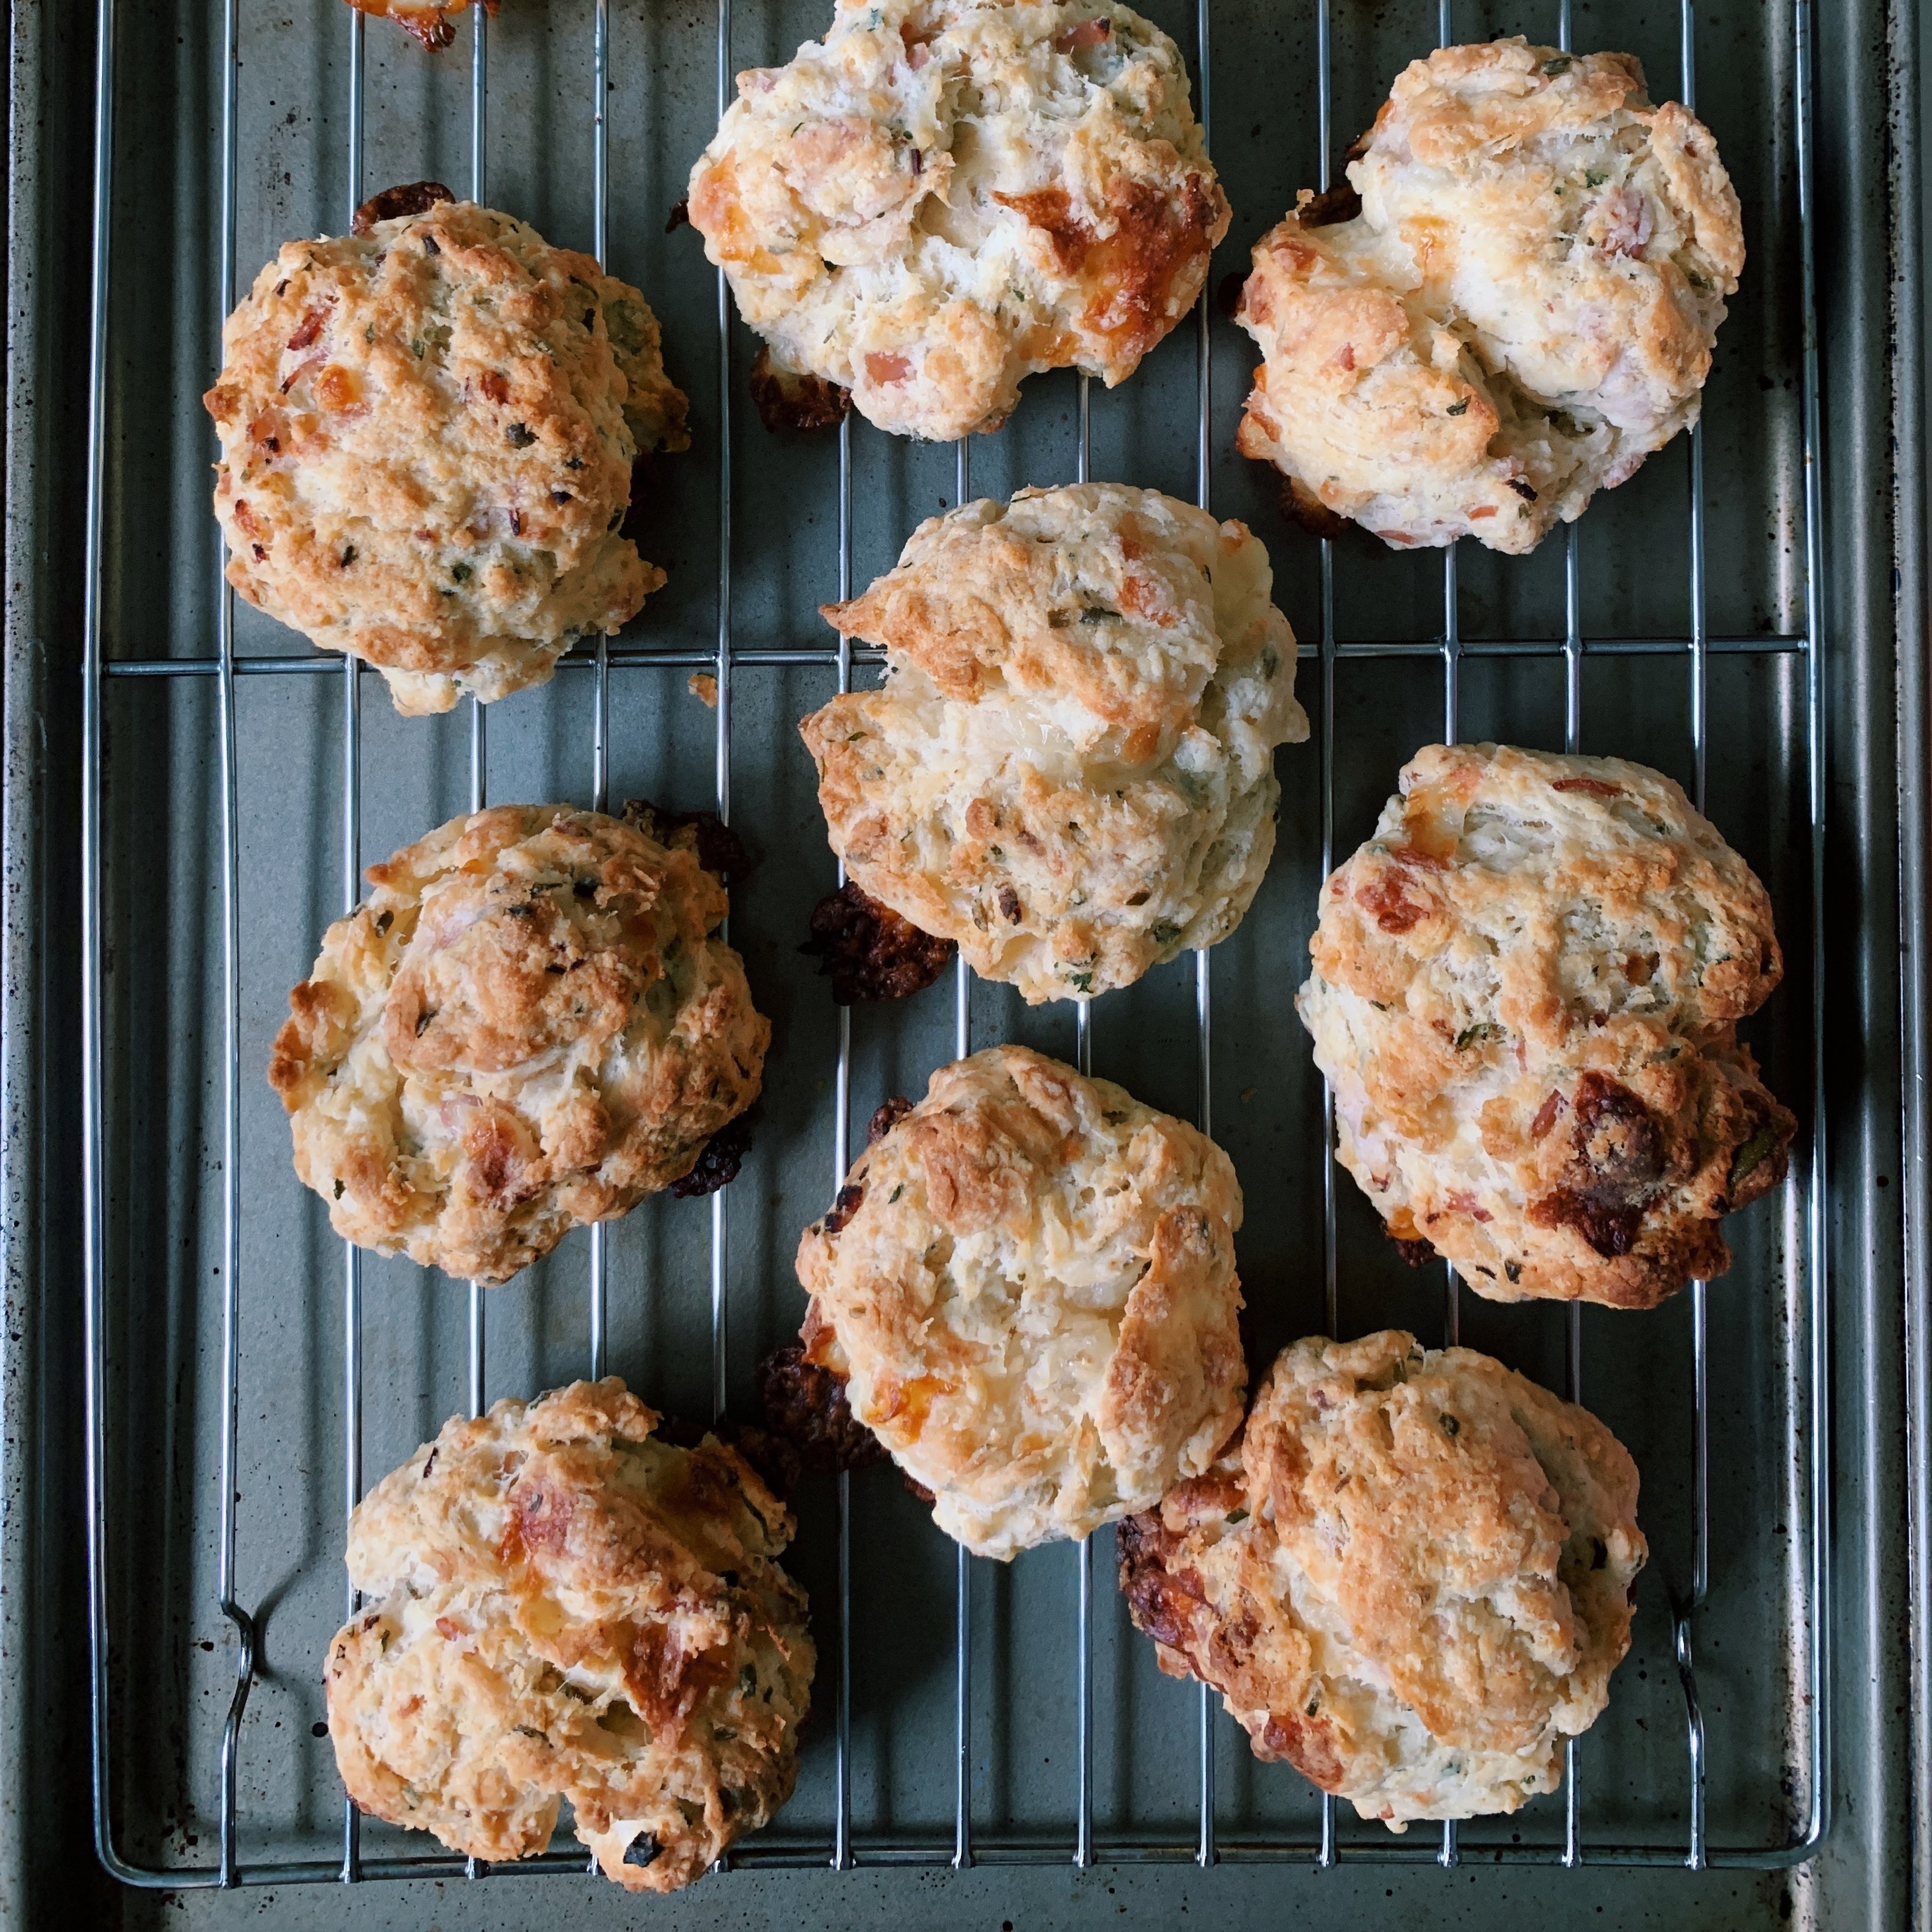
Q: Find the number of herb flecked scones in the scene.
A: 9